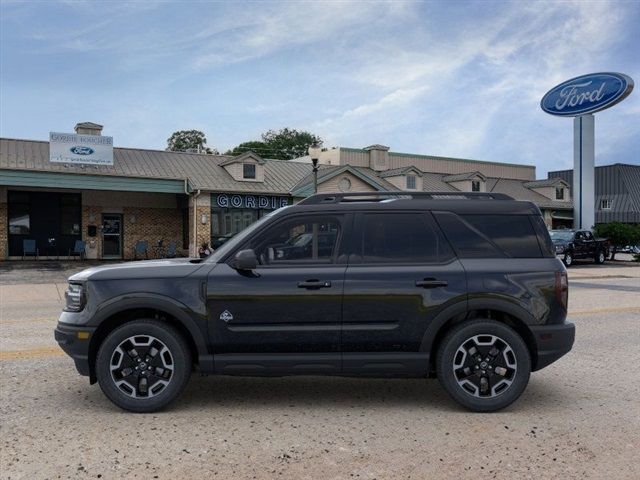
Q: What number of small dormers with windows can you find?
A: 4